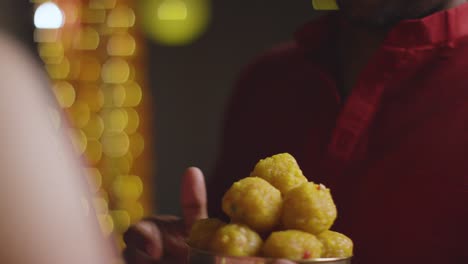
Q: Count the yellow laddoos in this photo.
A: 7